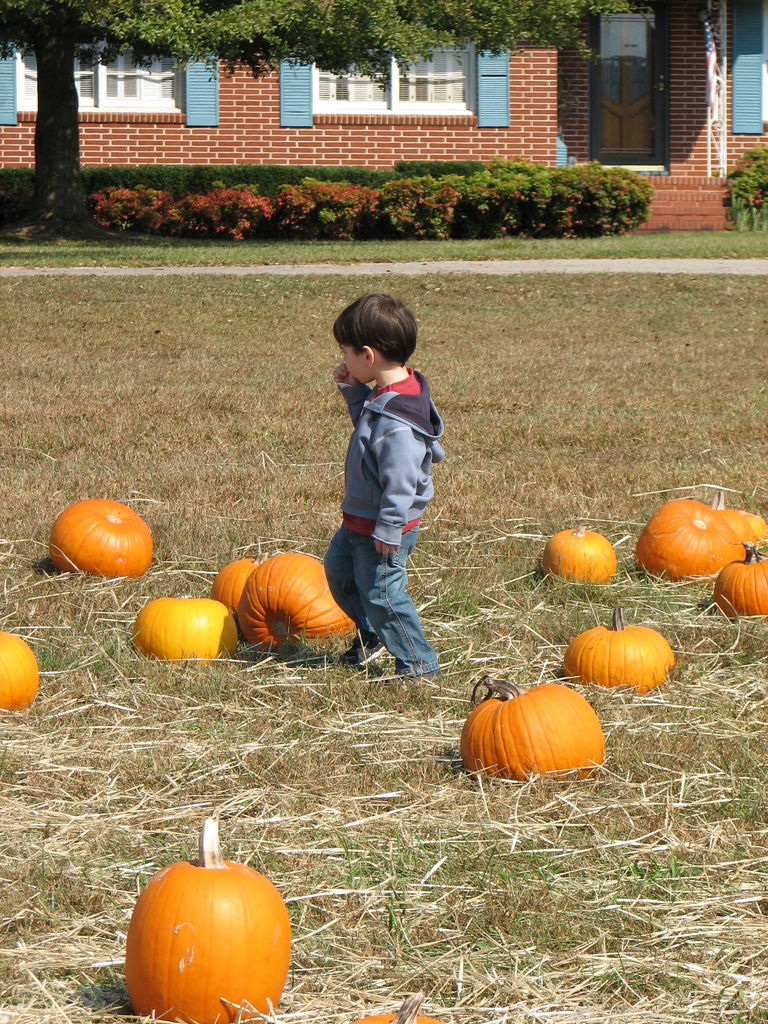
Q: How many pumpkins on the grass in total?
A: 13